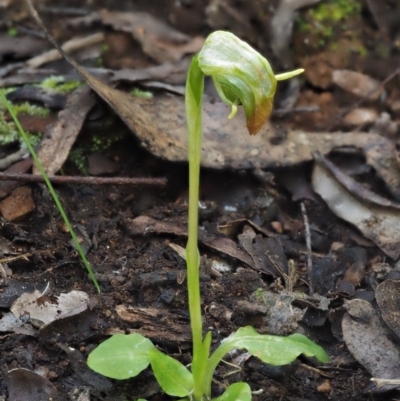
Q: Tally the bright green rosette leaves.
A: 4